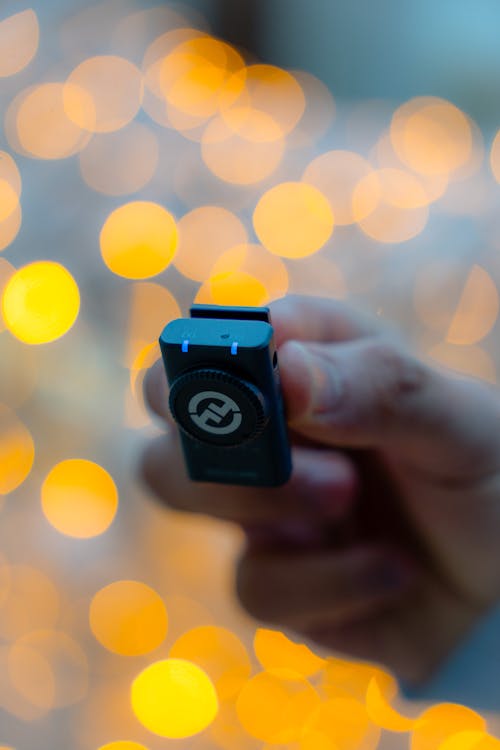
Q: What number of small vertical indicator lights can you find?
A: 2